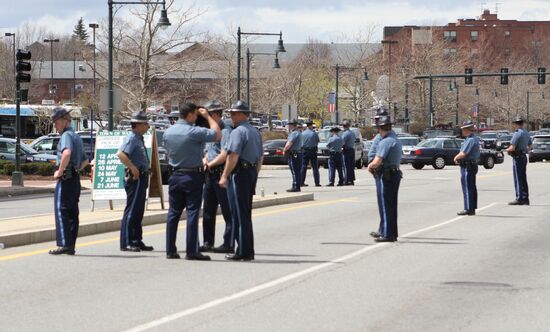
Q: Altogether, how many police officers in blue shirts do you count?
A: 13